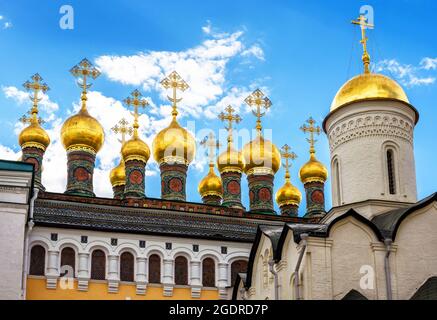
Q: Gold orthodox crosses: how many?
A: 12